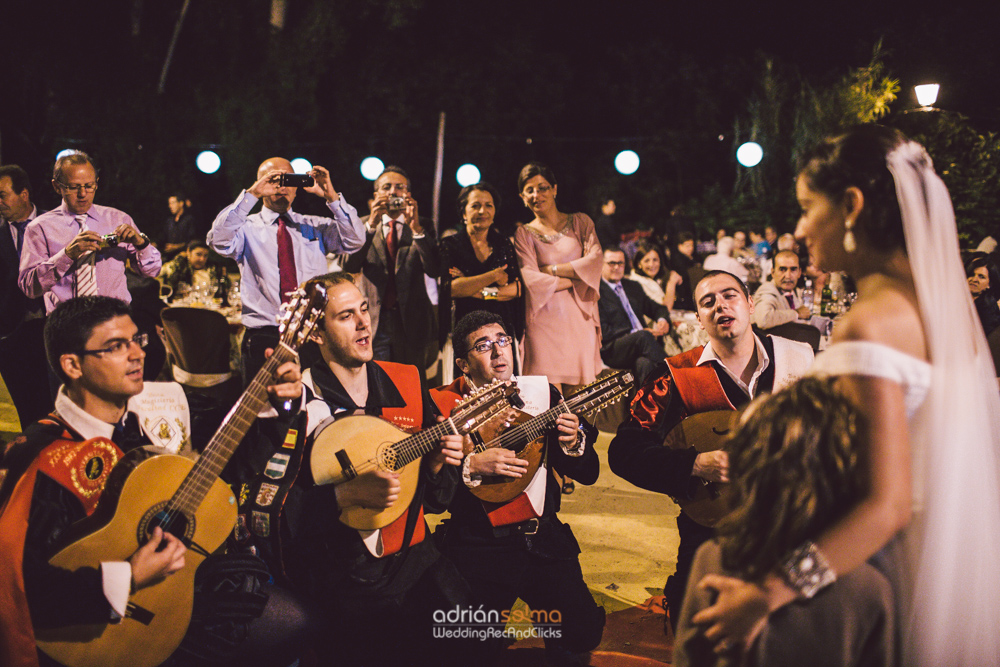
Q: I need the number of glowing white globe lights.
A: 7